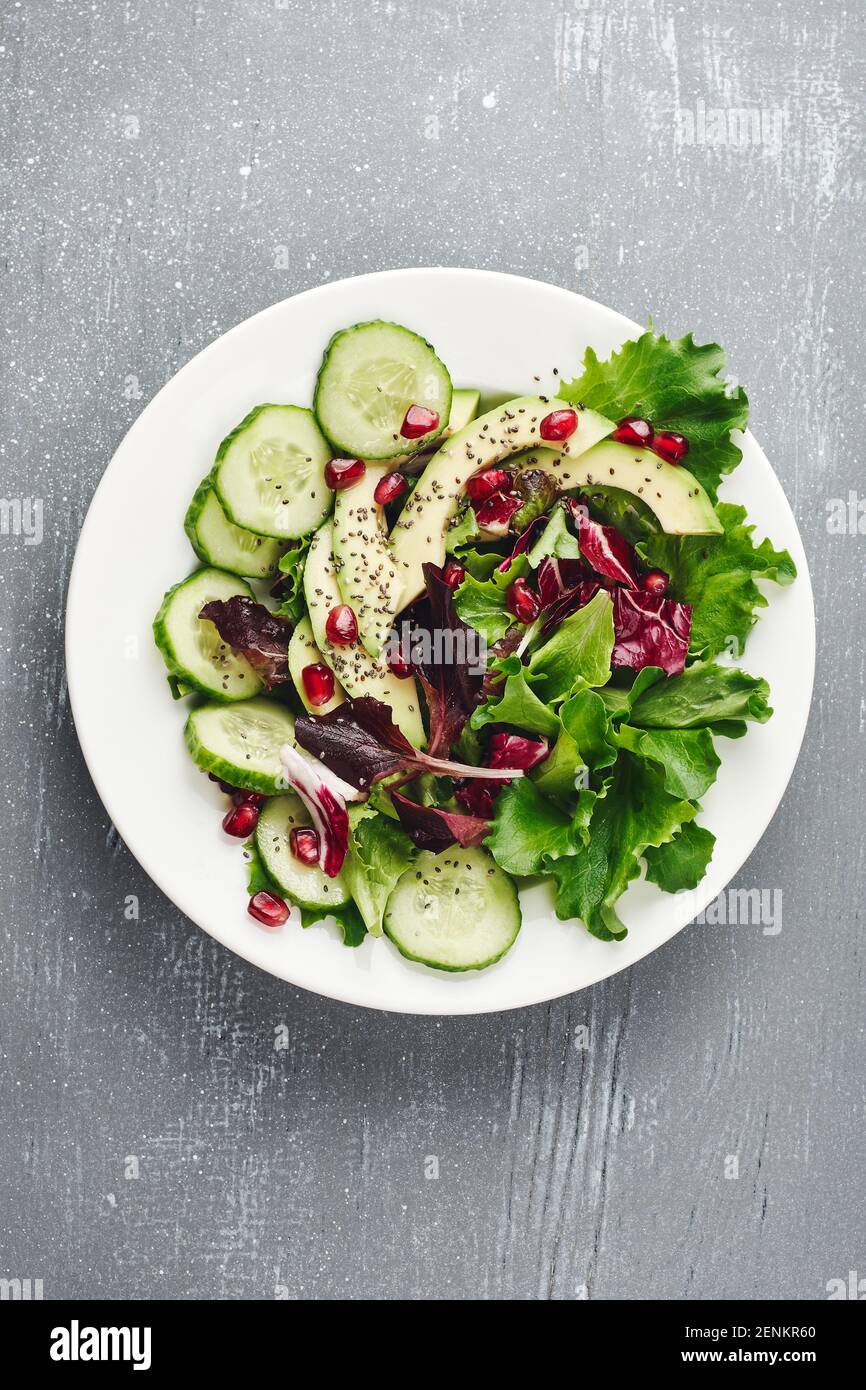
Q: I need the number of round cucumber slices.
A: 7